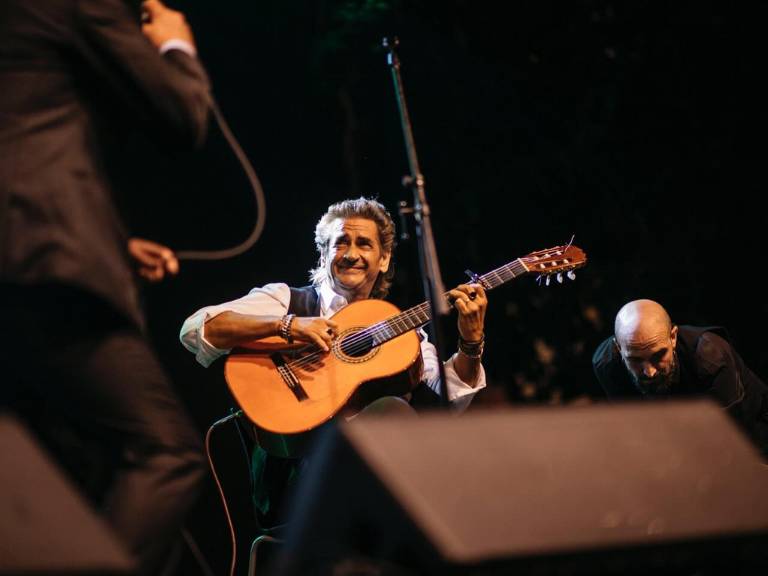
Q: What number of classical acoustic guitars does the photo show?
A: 1